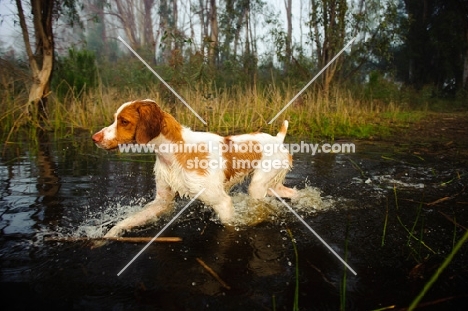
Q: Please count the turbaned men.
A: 0